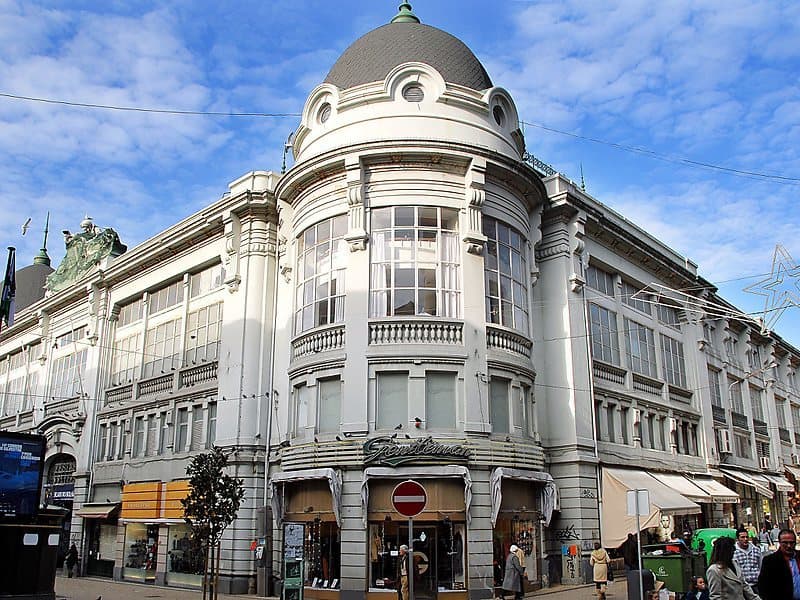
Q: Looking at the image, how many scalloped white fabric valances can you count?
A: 3